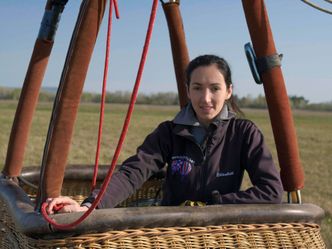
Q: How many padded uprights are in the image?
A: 4